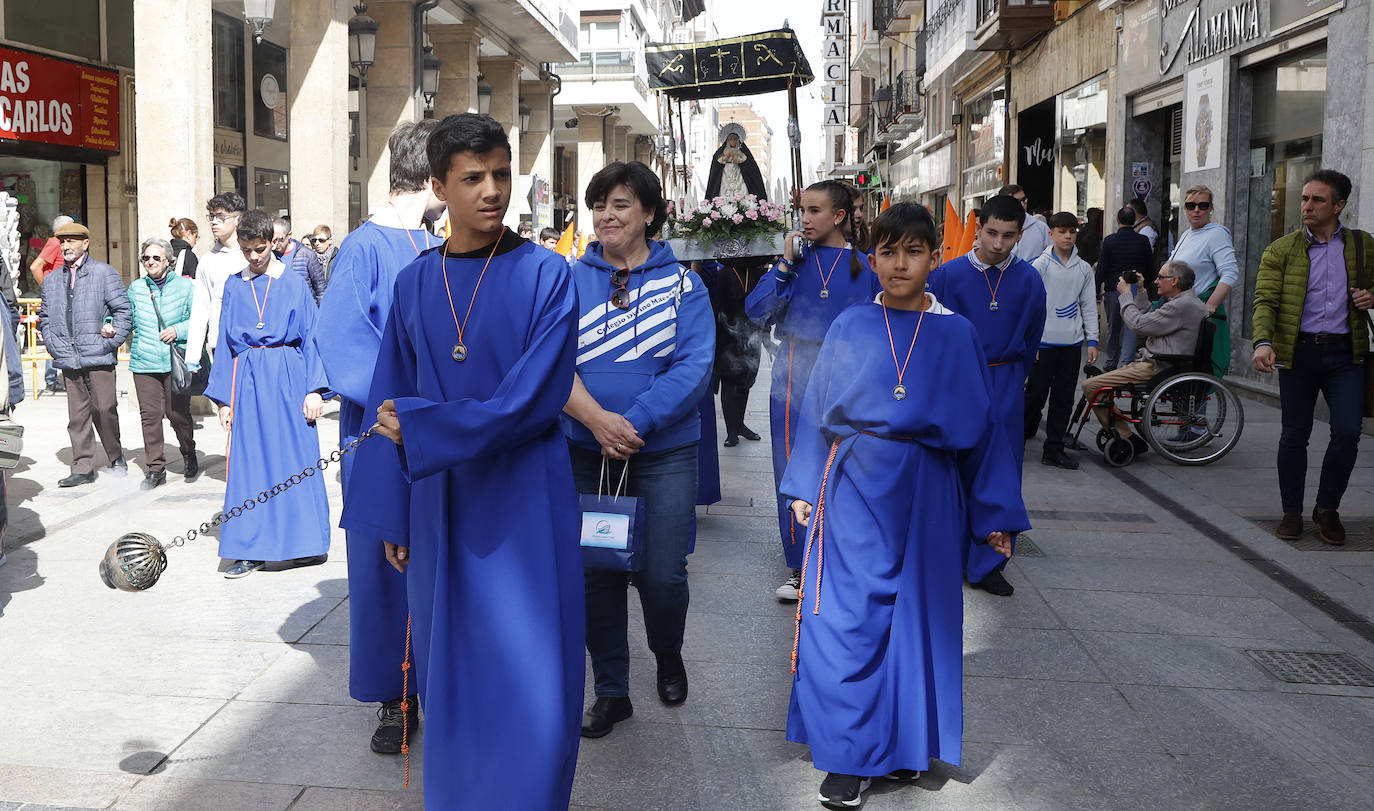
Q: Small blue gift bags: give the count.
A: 1